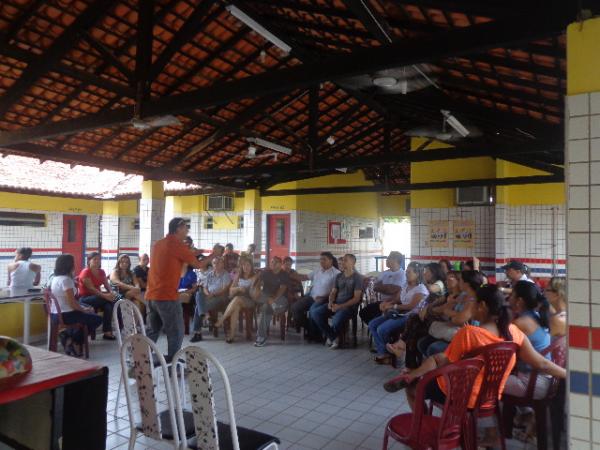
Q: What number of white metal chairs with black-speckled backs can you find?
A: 3